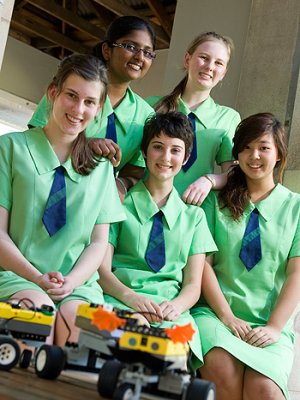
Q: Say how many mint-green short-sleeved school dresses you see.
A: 5